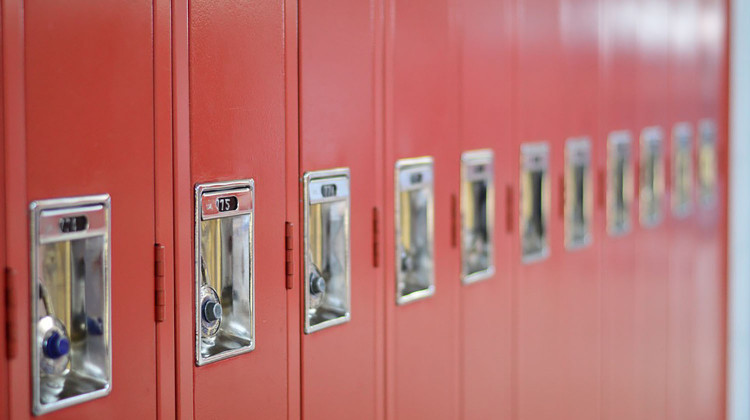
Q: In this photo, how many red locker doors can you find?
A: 11